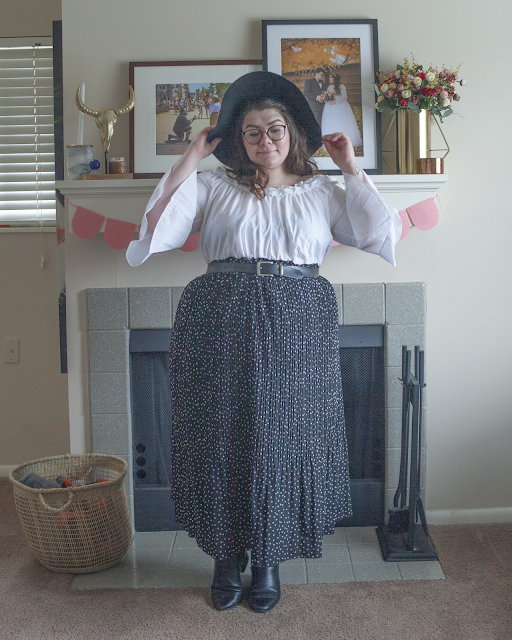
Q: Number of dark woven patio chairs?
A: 0